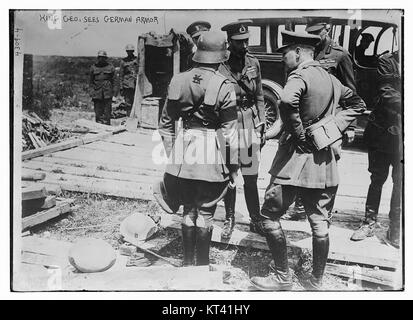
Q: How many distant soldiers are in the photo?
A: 2